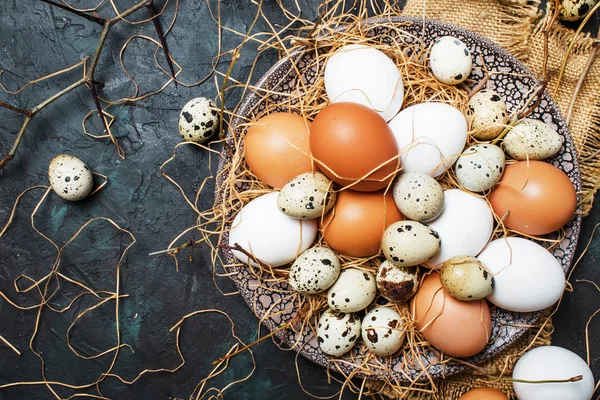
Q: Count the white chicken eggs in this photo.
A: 6